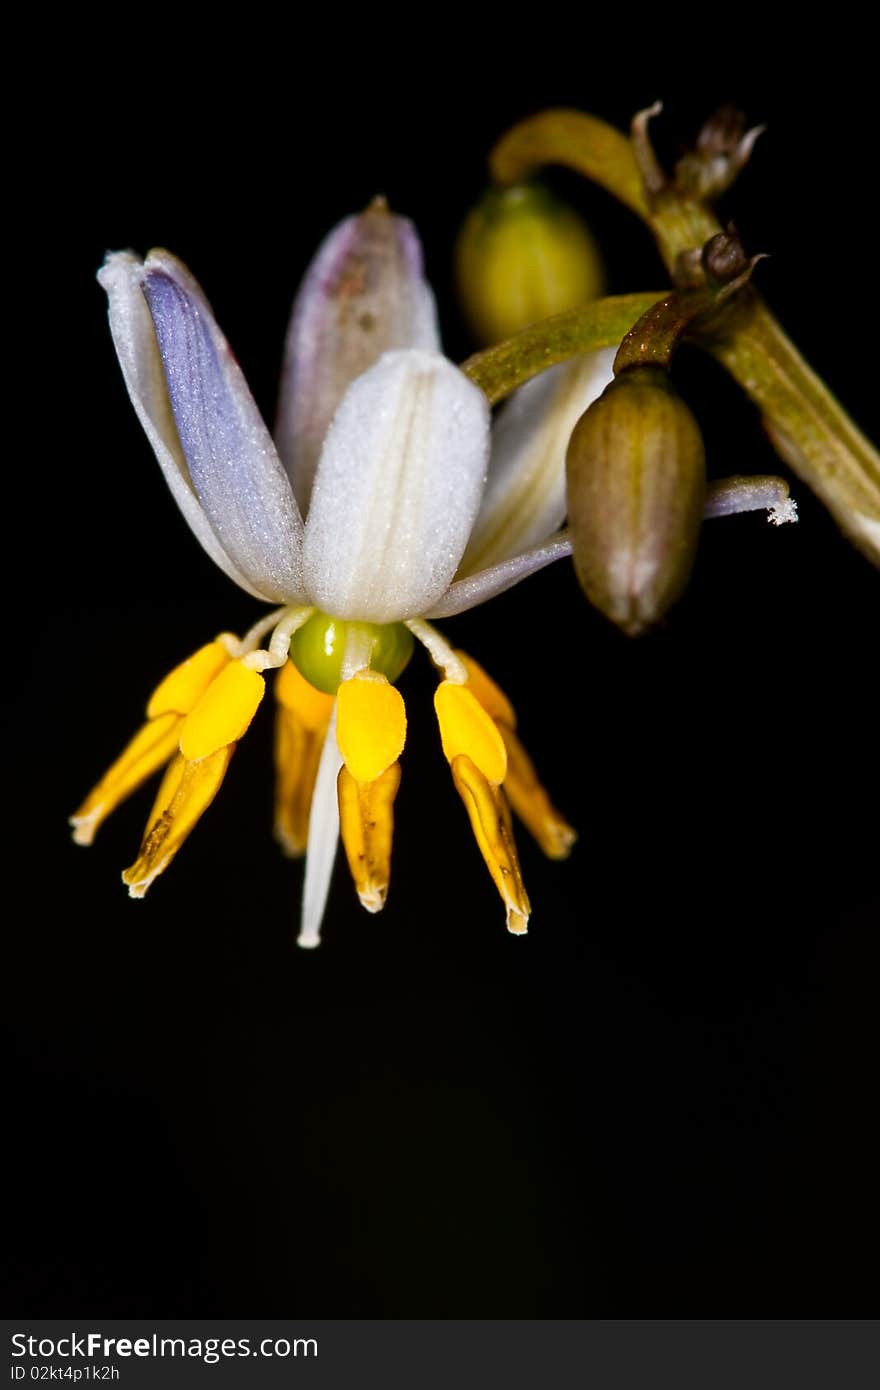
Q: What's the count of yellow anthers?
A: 6